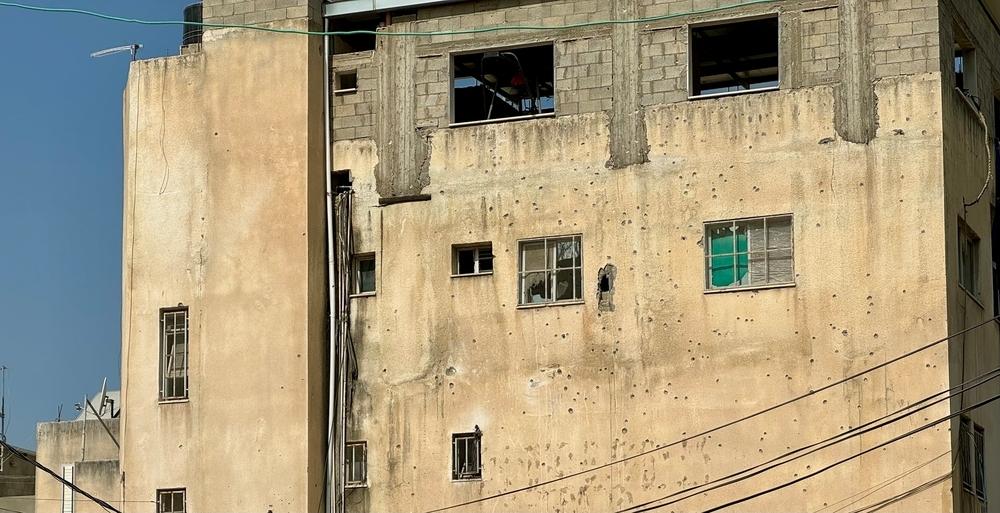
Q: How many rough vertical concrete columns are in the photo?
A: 3